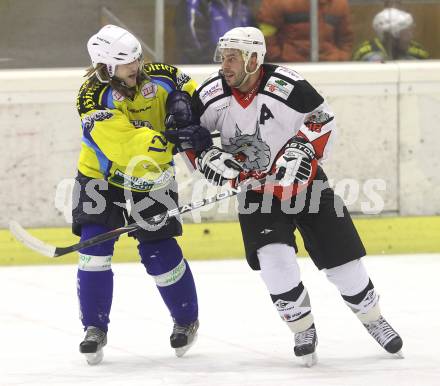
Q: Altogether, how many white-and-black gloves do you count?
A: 2